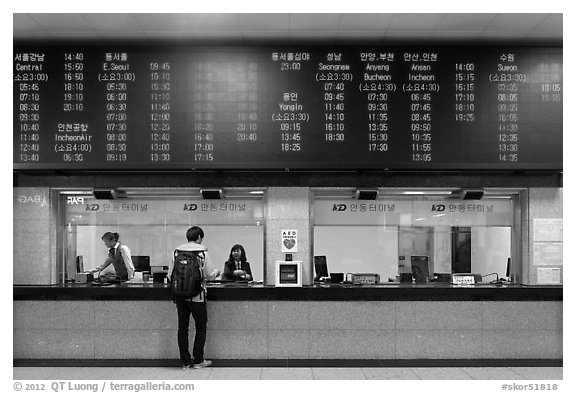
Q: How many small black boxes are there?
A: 4